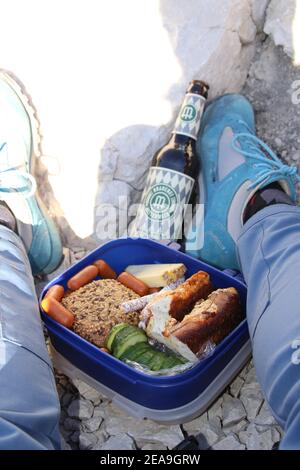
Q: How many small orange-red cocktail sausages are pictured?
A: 5